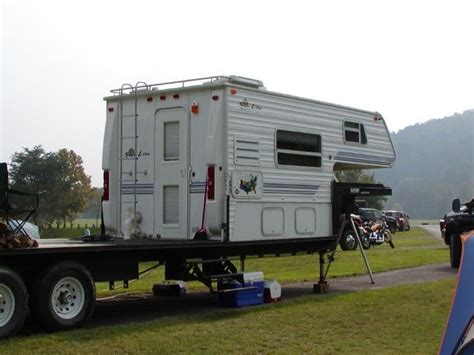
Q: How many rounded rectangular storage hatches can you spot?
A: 2